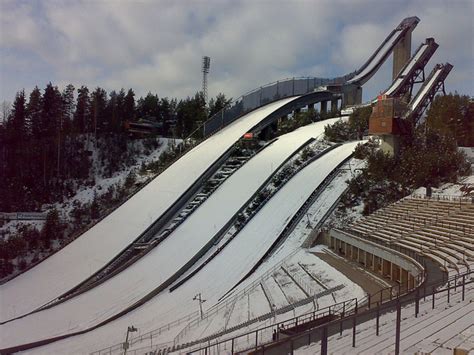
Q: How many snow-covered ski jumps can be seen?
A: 3